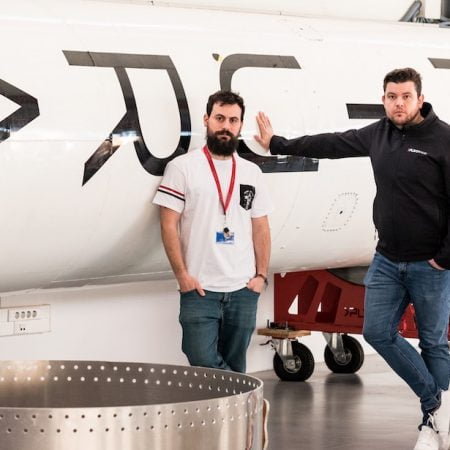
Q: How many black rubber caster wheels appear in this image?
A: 2